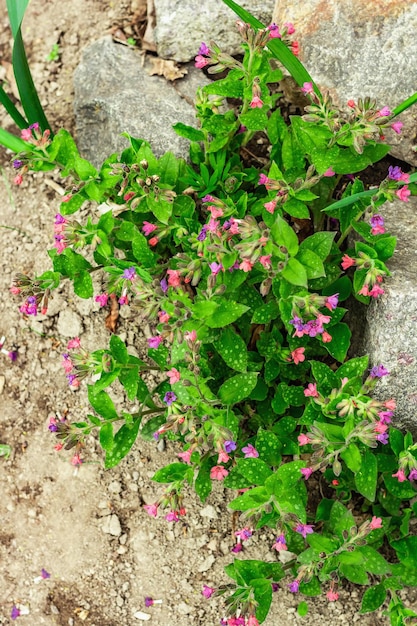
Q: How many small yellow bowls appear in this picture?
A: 0